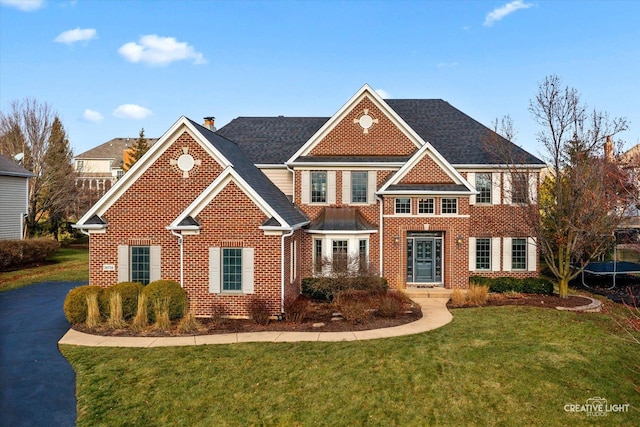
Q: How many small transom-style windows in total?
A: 3